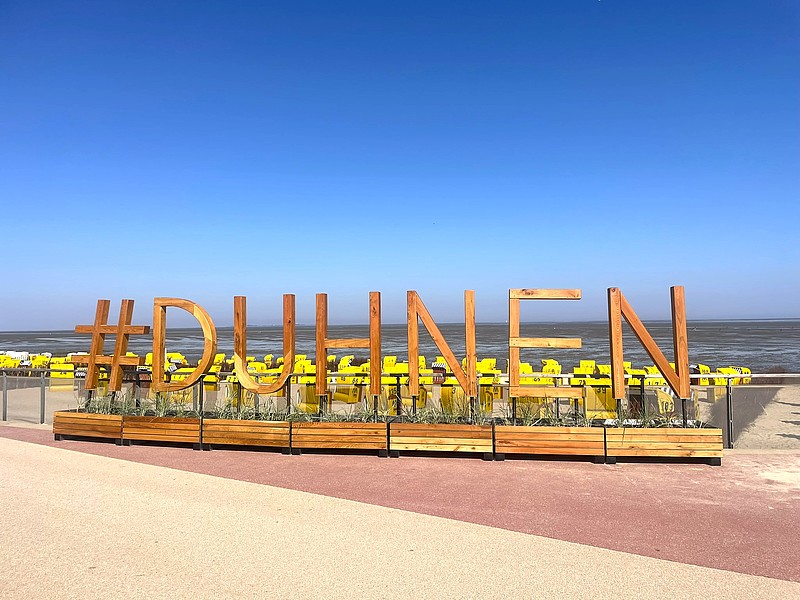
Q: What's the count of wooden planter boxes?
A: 7